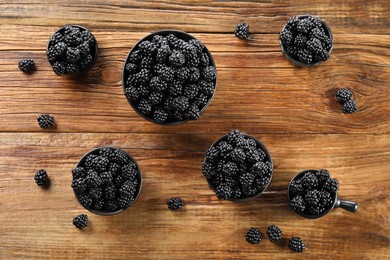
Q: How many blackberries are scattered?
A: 11